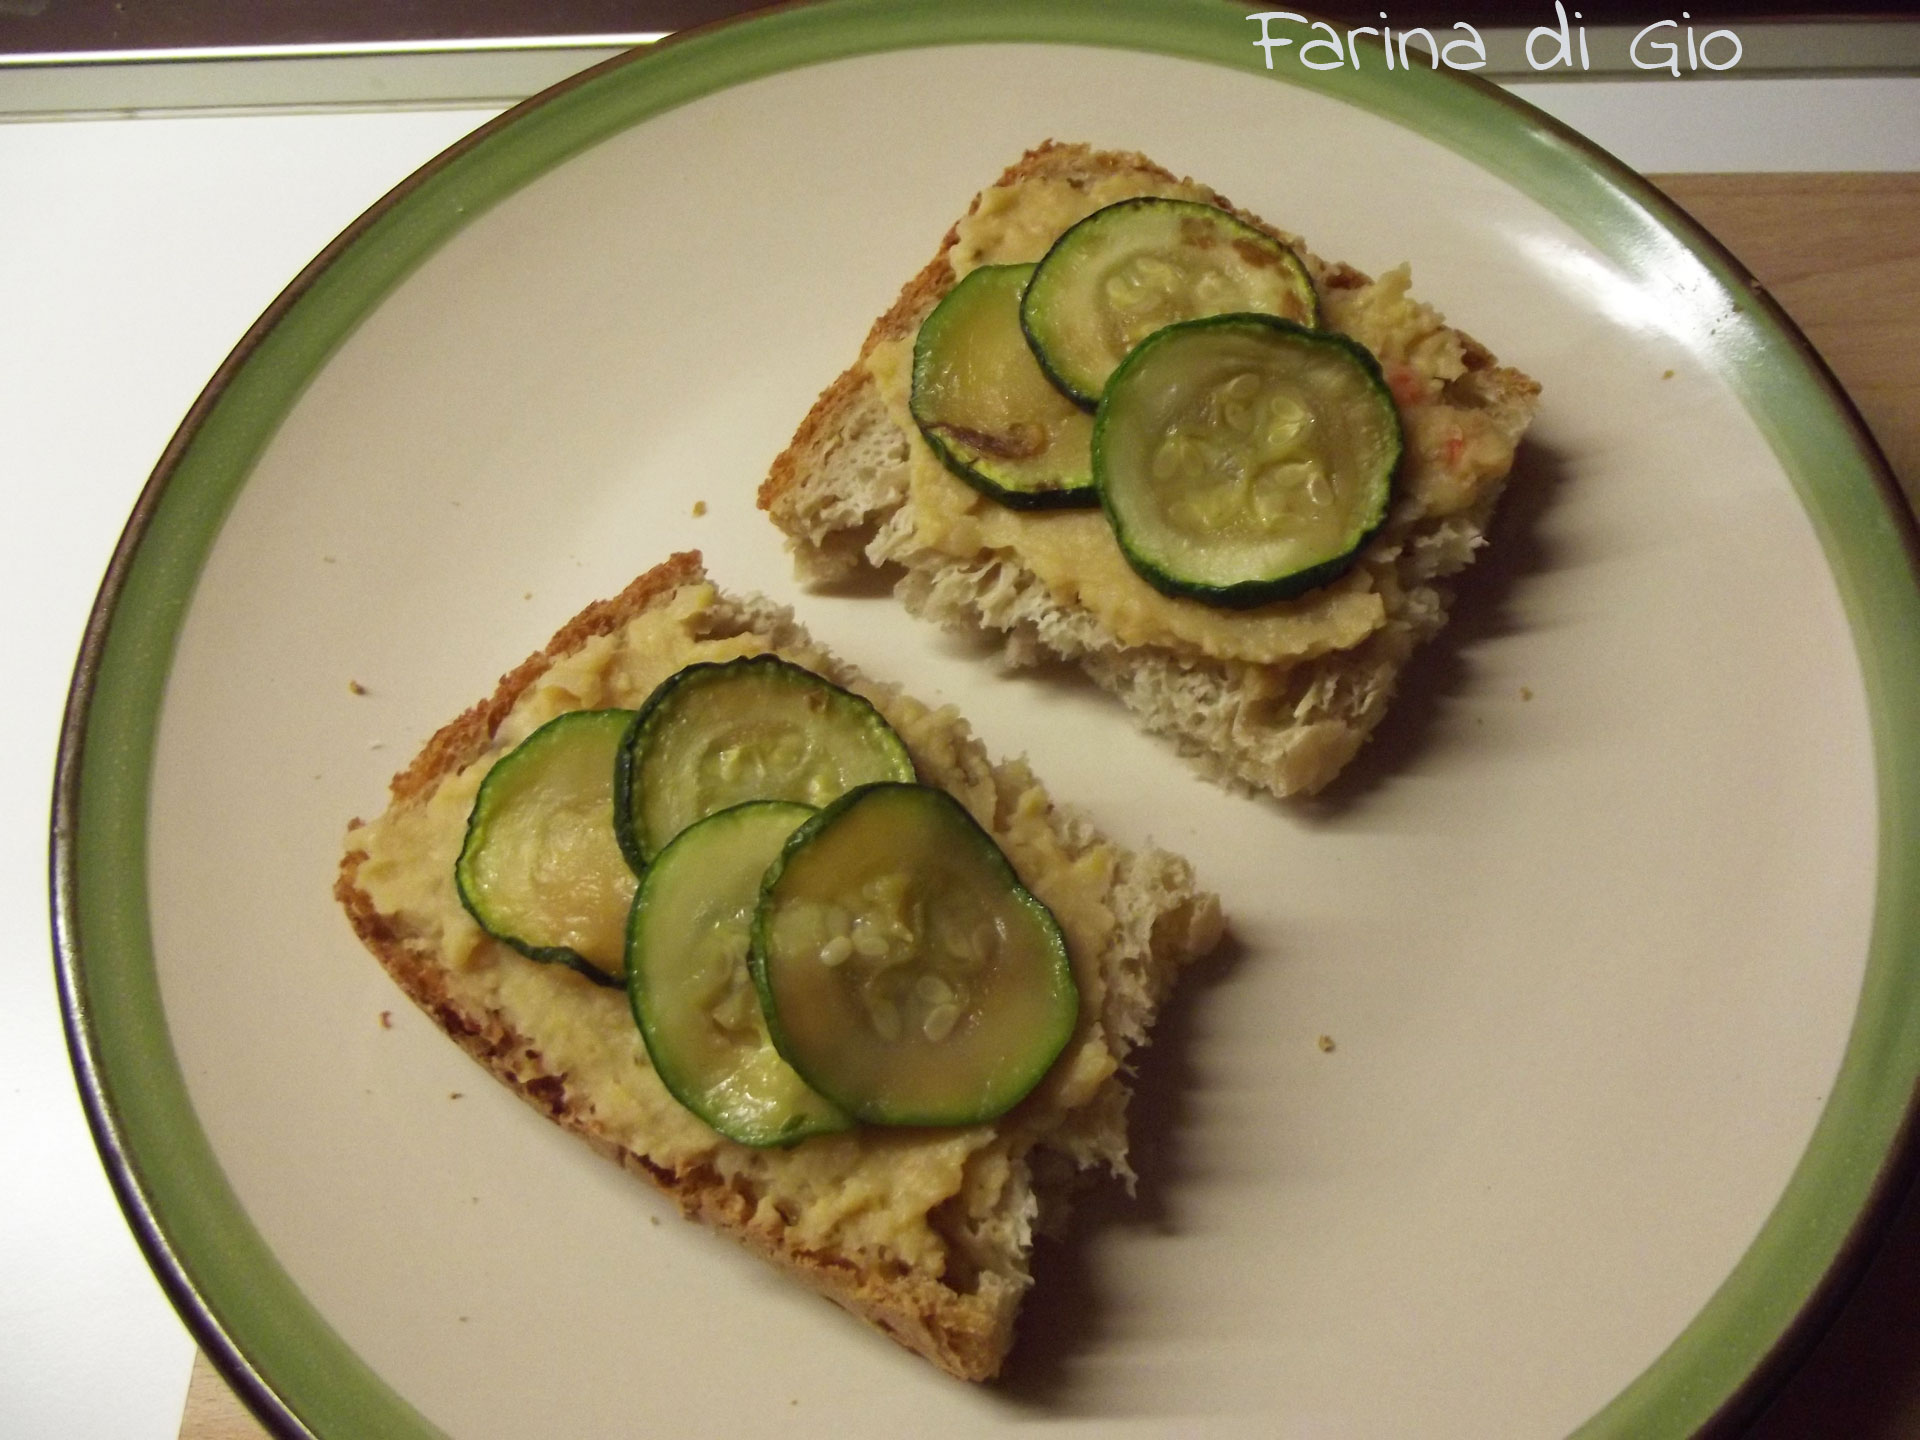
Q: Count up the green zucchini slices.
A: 7